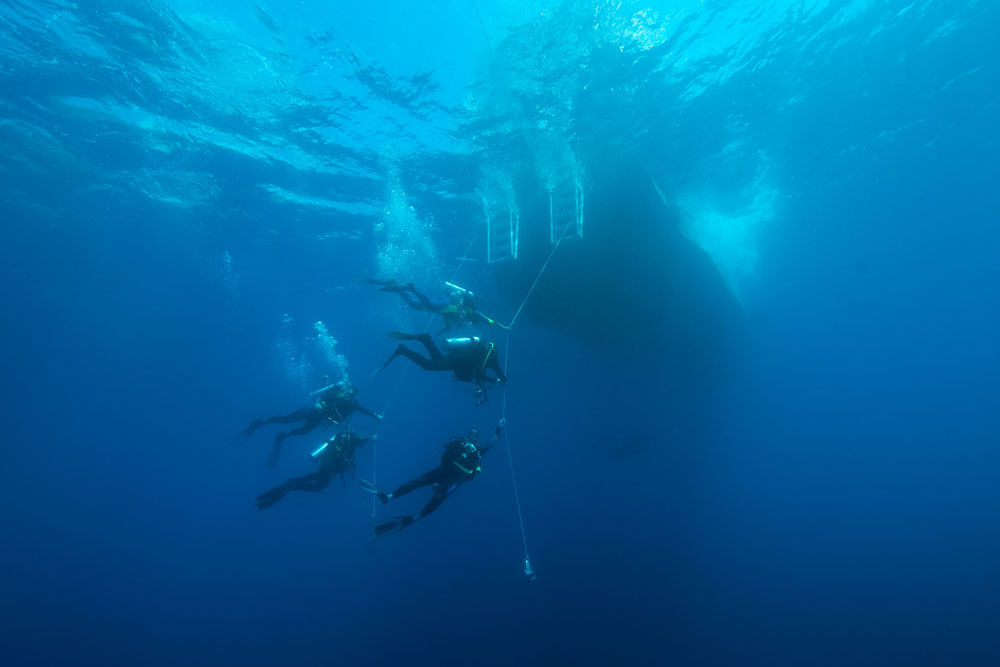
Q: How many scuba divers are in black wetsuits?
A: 5